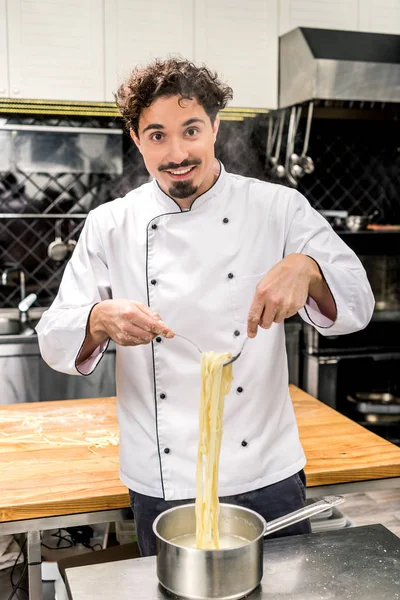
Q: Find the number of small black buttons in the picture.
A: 10